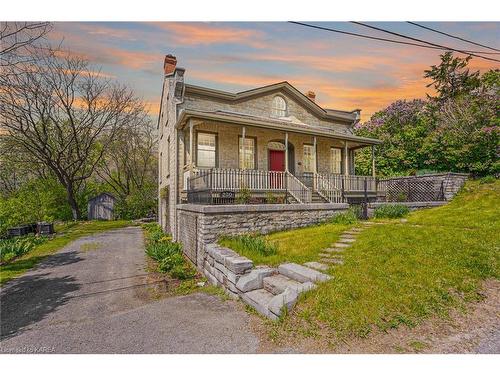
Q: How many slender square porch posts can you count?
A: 6